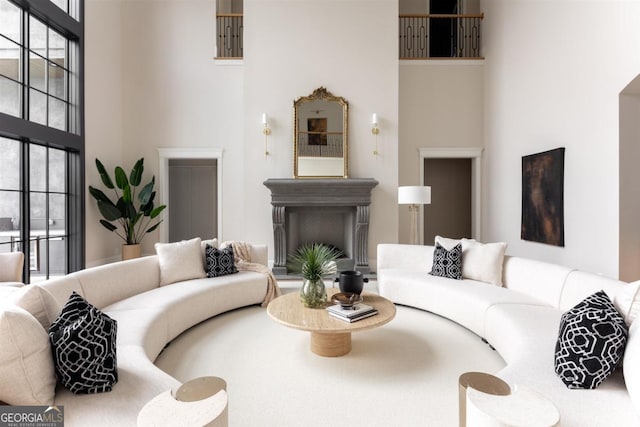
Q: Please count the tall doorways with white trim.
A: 2